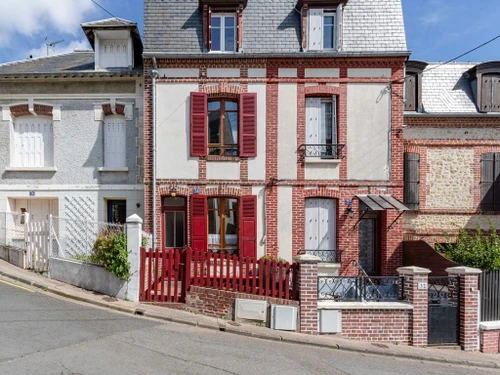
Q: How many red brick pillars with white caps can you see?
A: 3